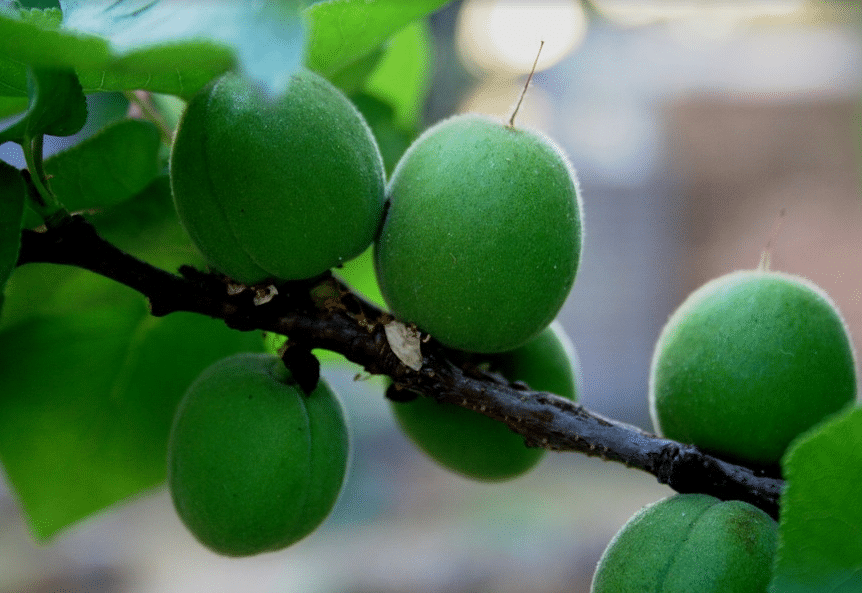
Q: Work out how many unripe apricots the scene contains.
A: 6